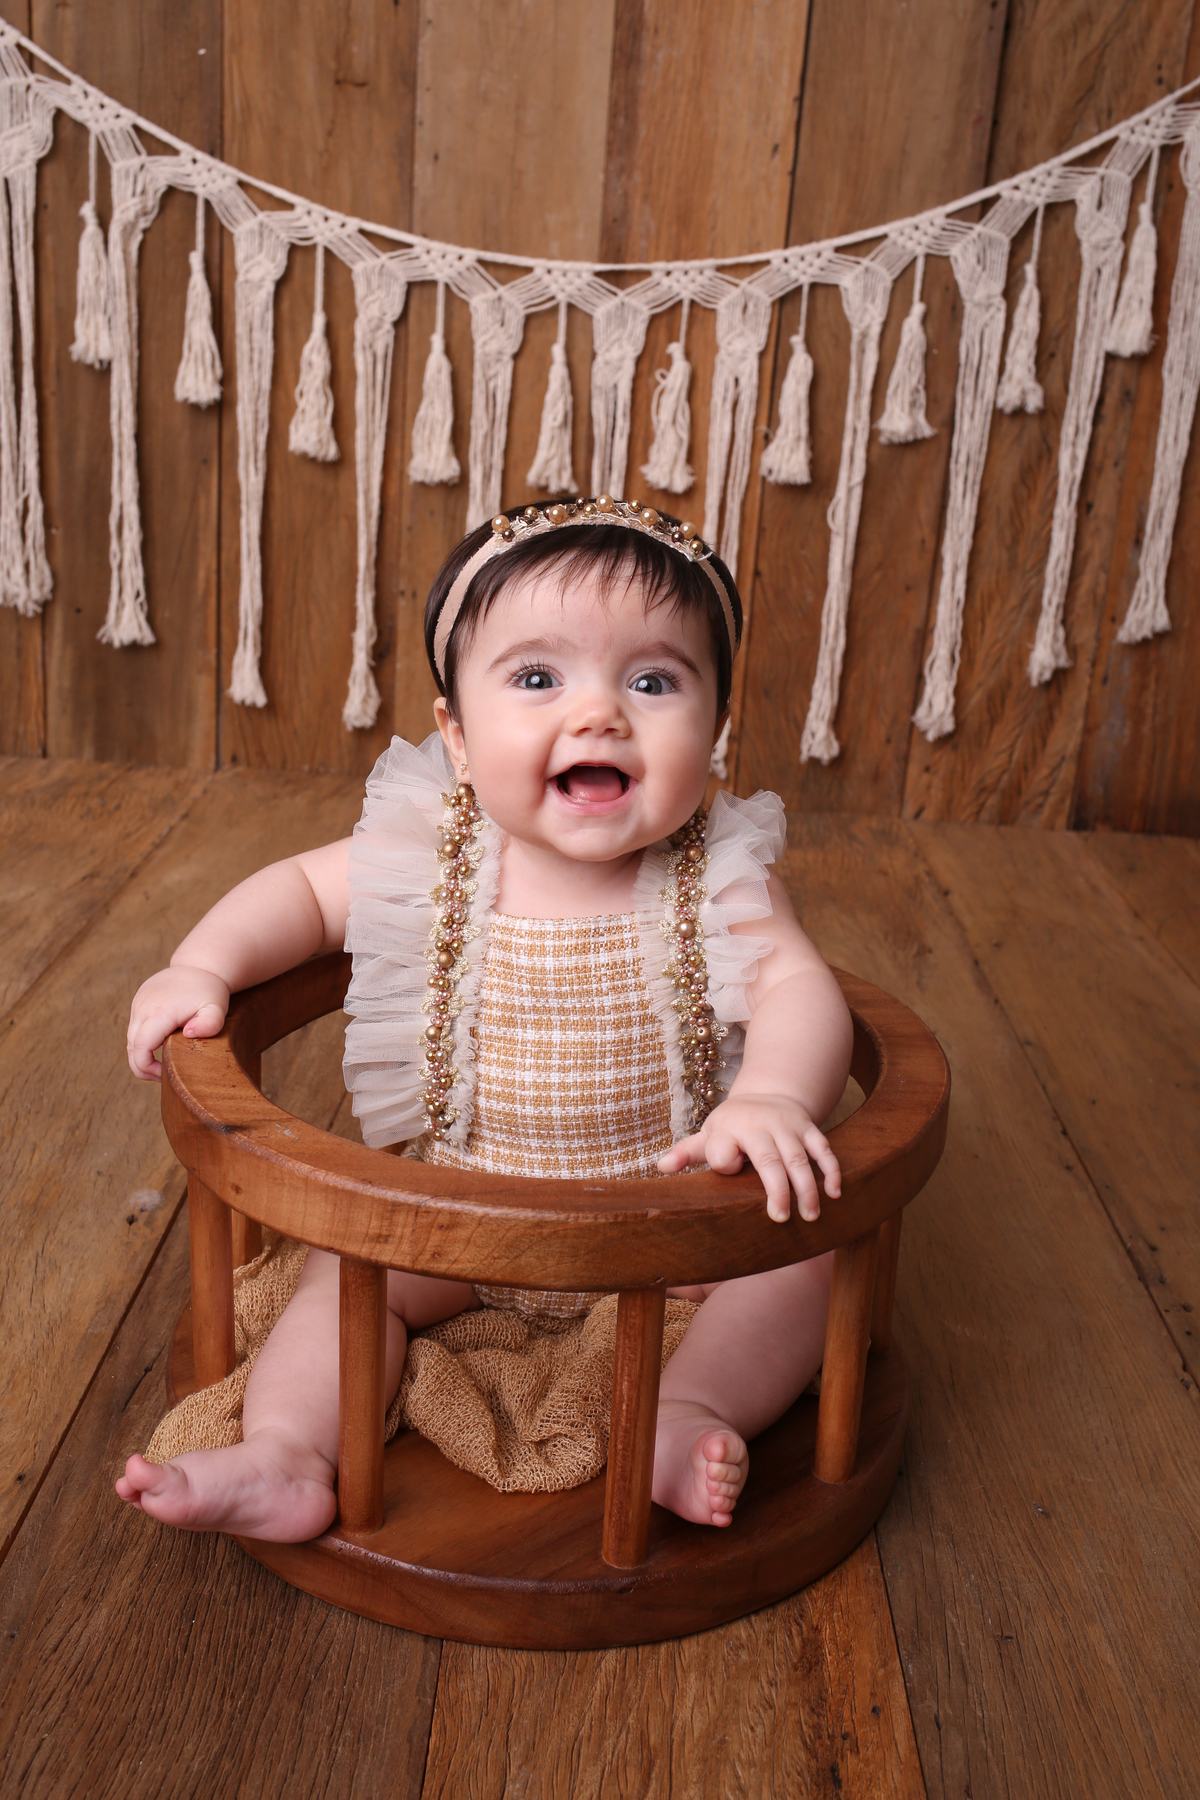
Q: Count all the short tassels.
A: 10